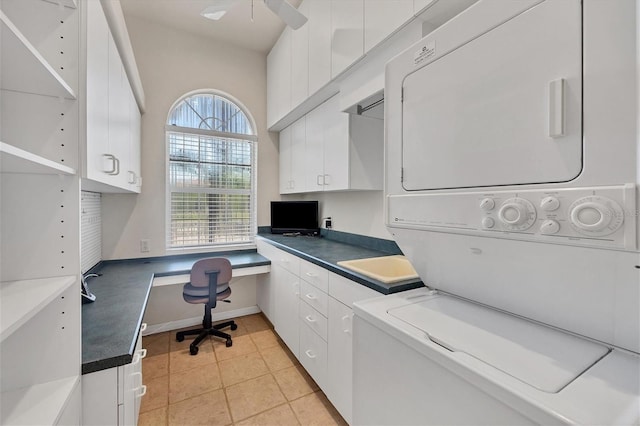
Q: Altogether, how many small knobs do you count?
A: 4